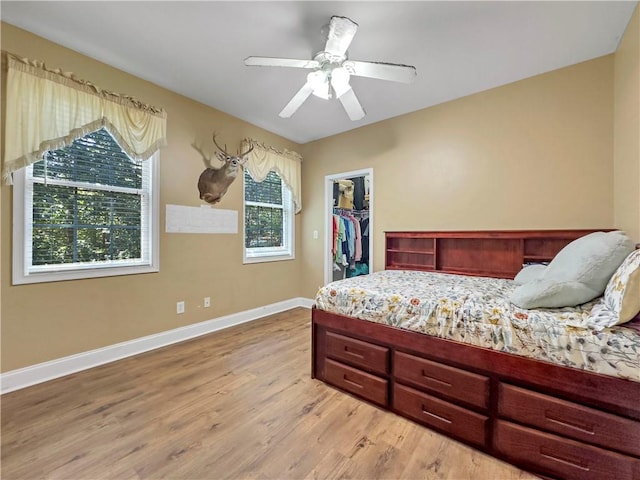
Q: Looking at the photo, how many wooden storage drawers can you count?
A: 6